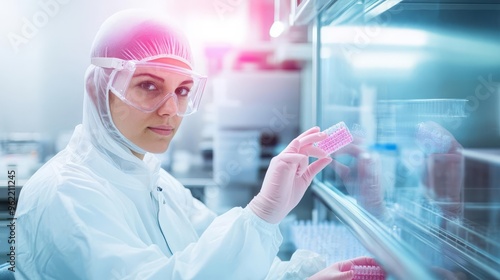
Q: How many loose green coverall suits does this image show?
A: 0